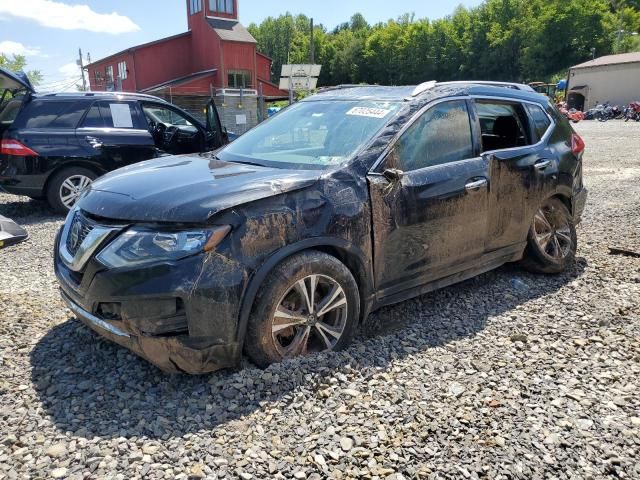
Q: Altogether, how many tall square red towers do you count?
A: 1